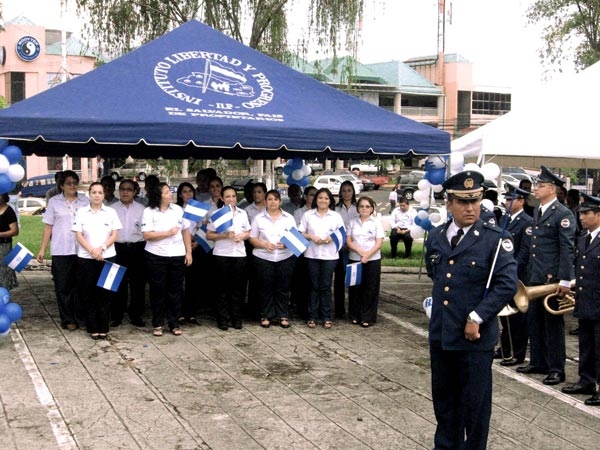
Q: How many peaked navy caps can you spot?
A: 4